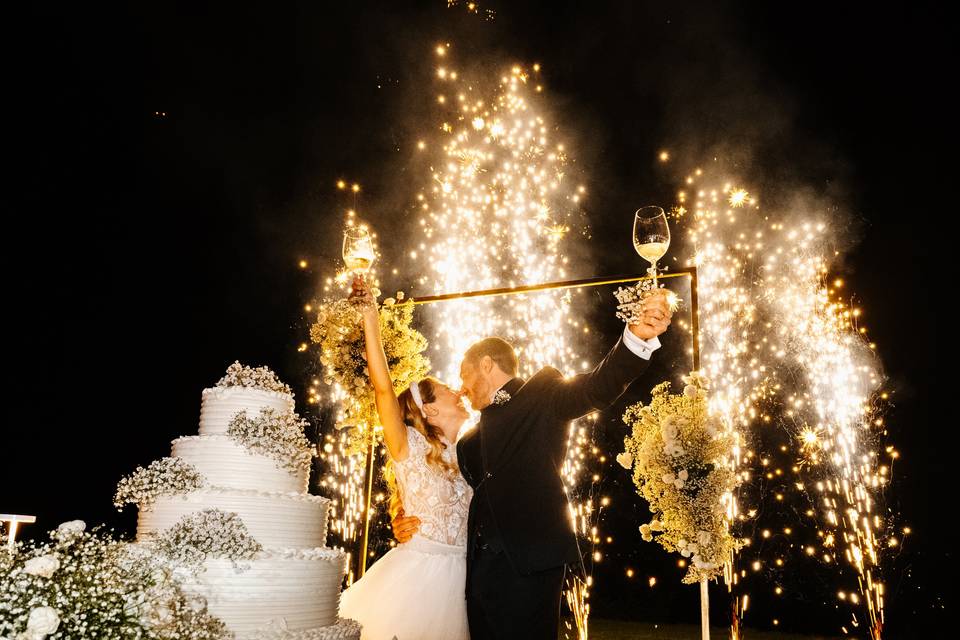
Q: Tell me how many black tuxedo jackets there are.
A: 1